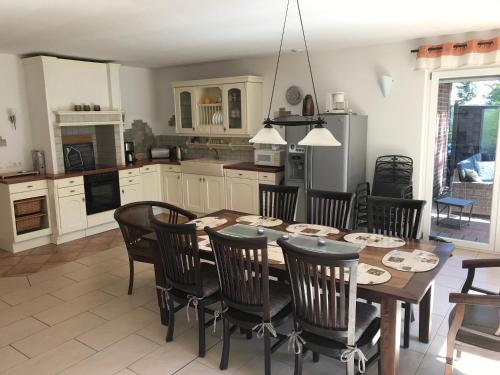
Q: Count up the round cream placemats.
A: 8